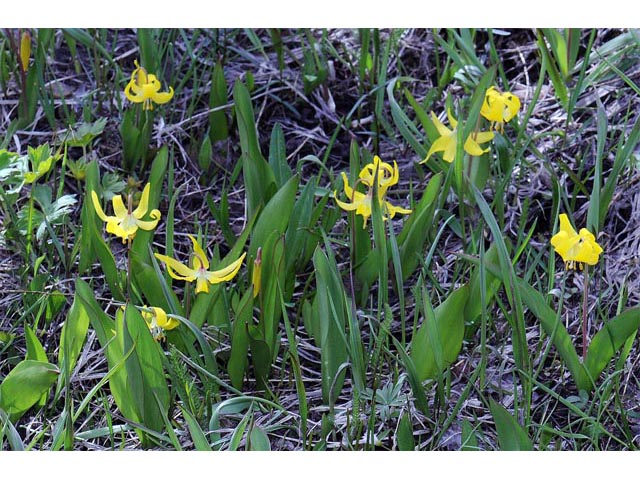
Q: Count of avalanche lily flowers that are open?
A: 9